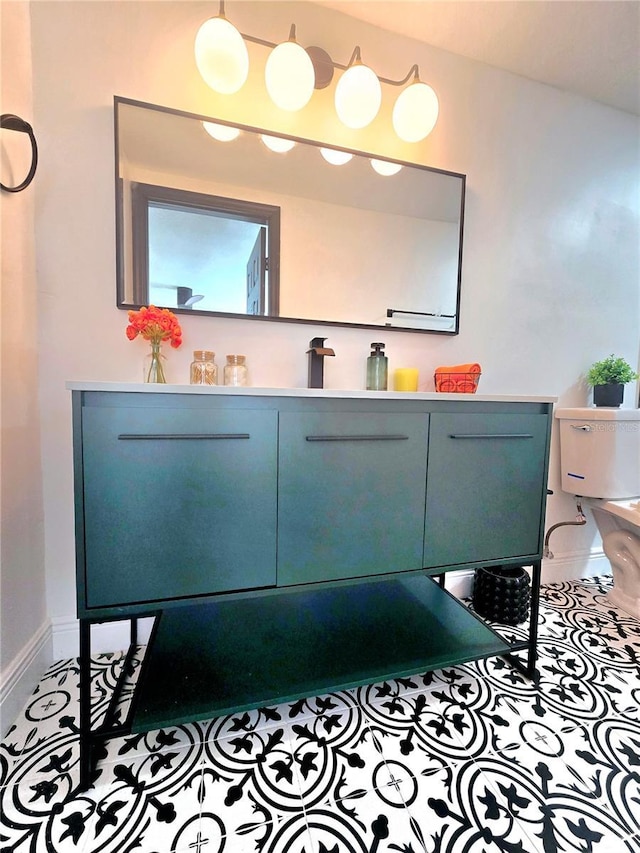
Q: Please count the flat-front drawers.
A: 3